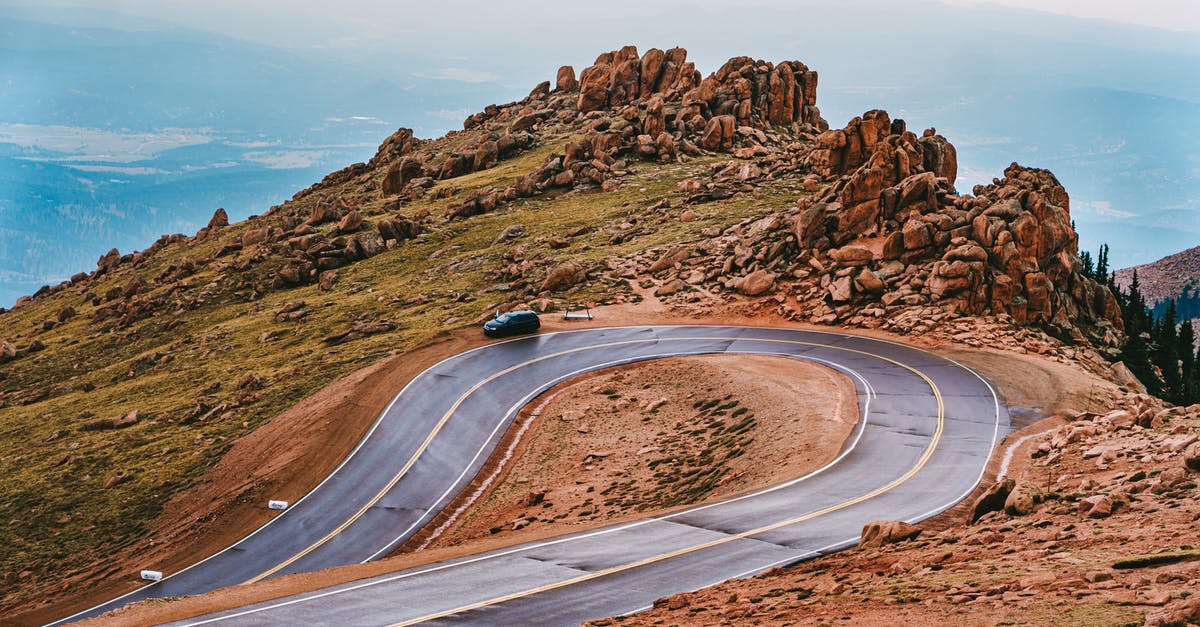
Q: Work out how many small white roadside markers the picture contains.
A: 2